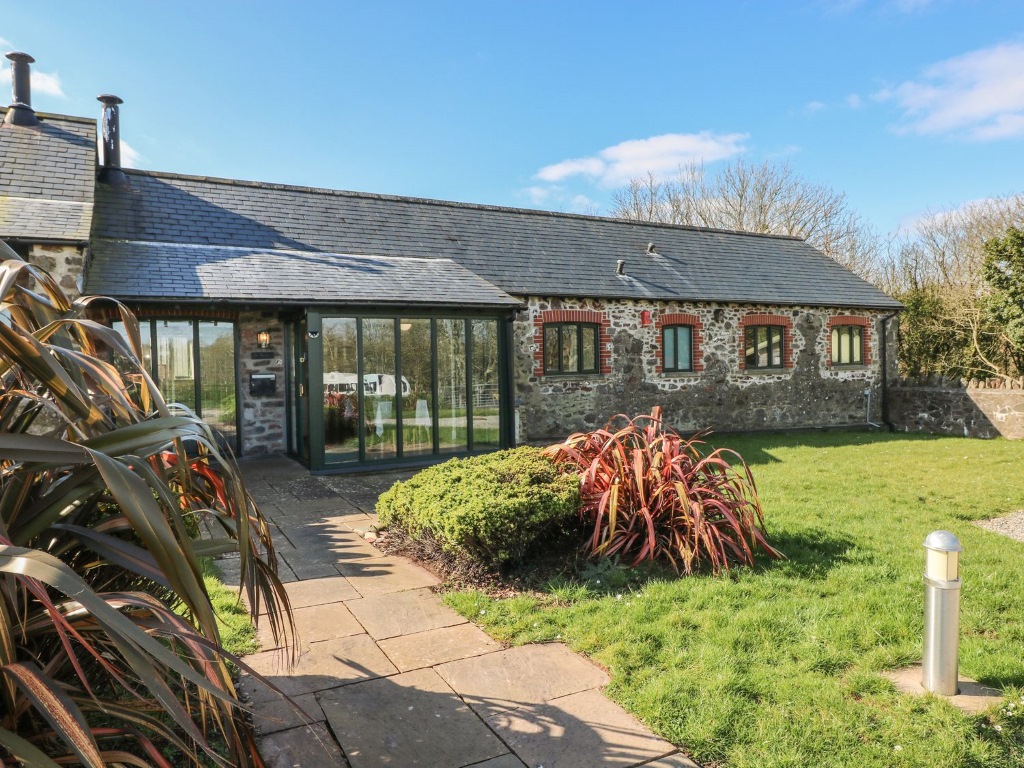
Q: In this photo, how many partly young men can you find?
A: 0